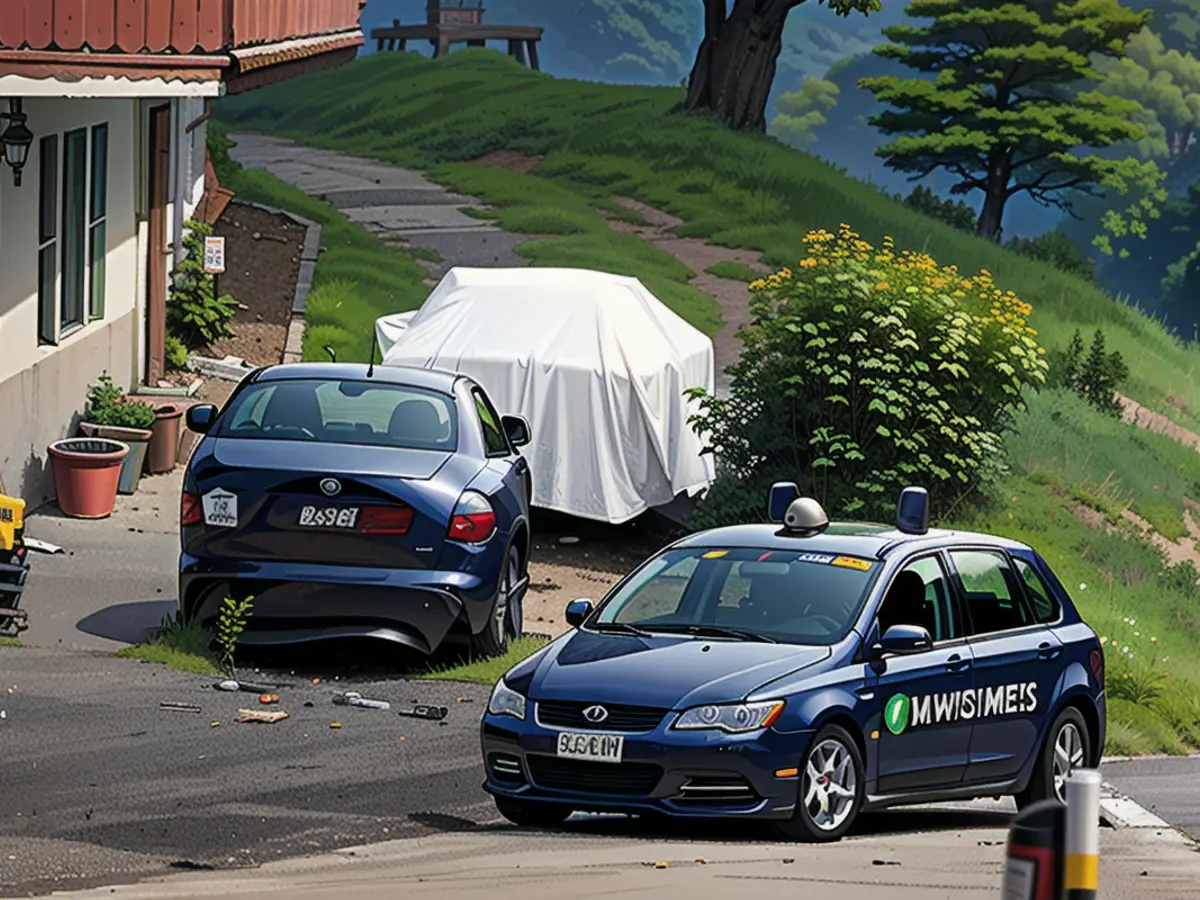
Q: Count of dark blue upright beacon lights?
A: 2